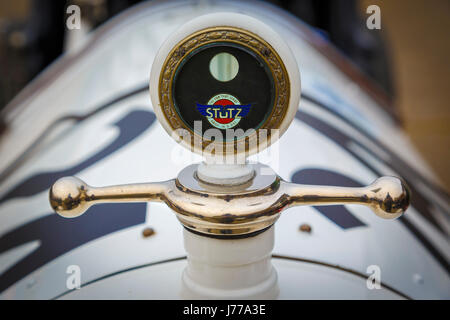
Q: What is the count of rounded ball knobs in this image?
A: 2